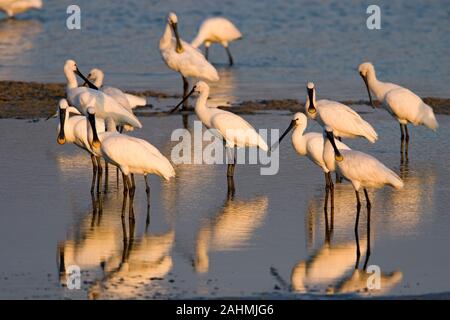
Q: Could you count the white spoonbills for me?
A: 12